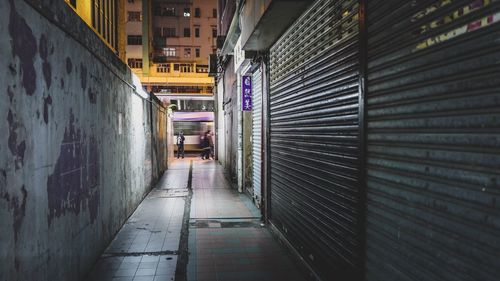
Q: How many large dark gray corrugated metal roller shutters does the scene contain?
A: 2